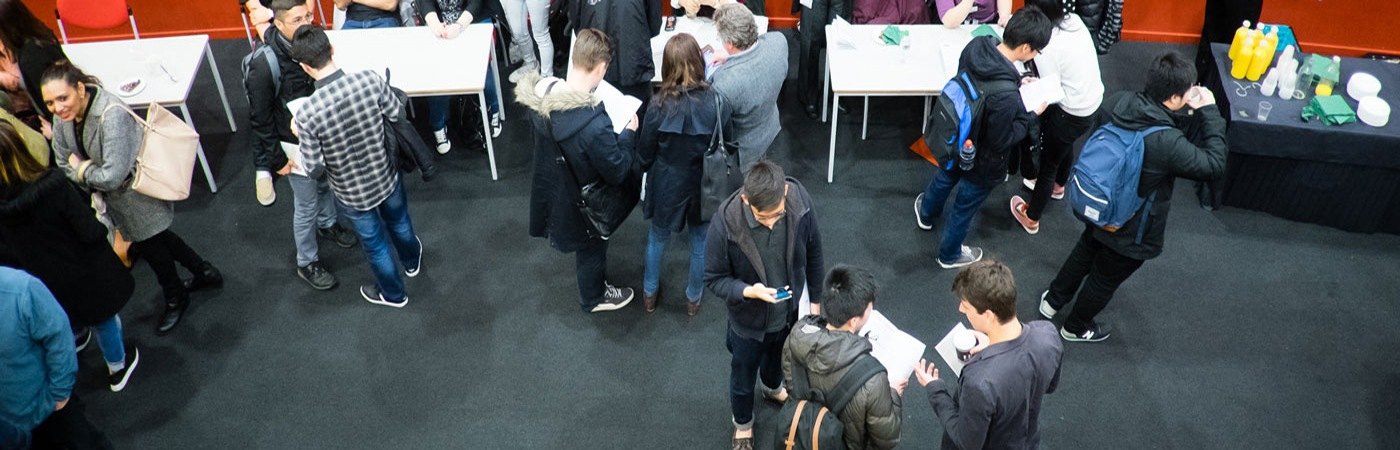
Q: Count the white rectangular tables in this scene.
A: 4